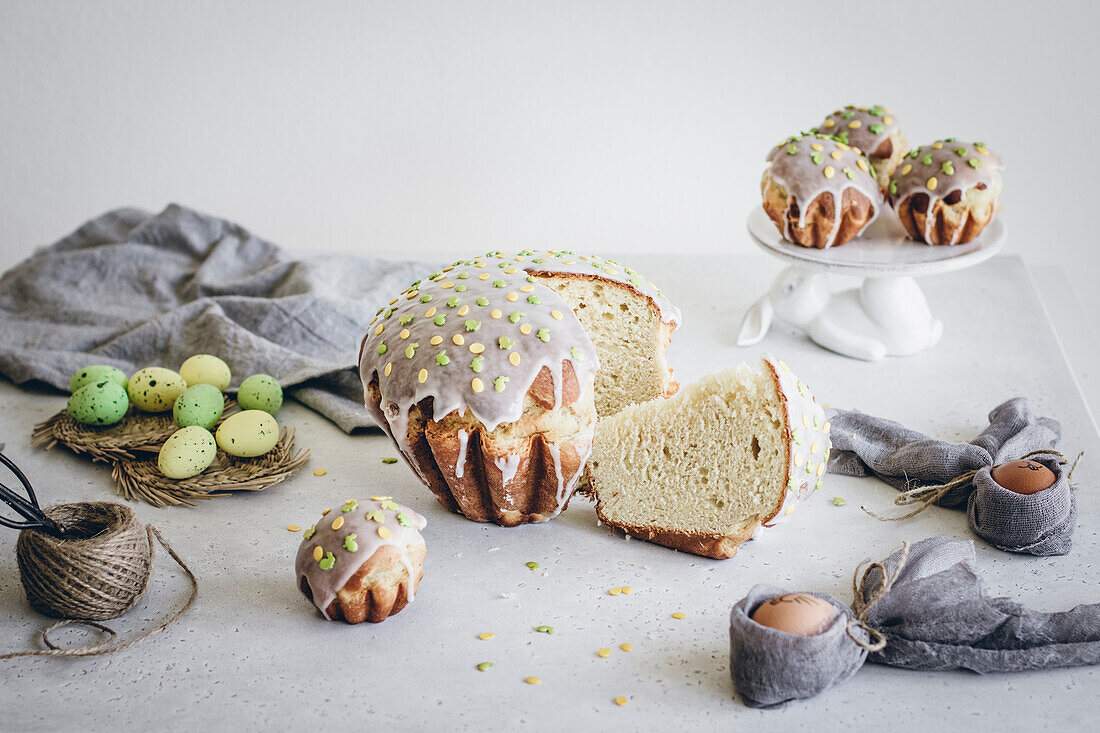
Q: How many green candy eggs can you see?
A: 4